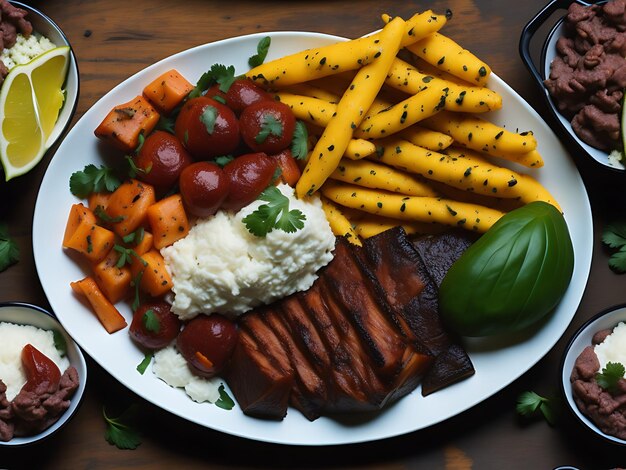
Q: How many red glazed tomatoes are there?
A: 8